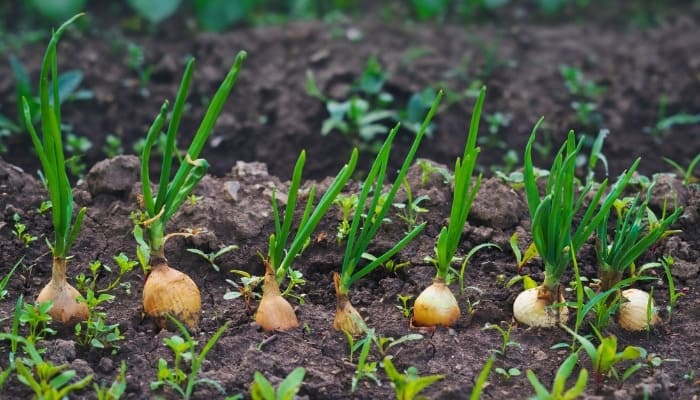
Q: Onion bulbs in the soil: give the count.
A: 7